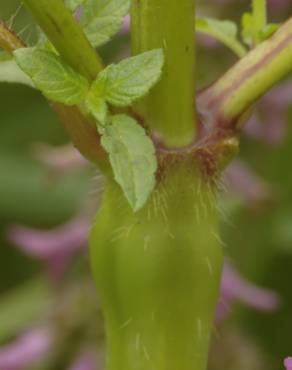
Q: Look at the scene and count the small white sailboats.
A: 0